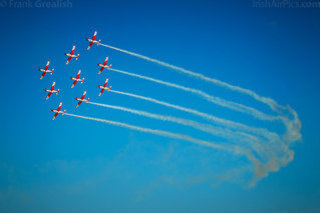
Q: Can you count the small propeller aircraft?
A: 9